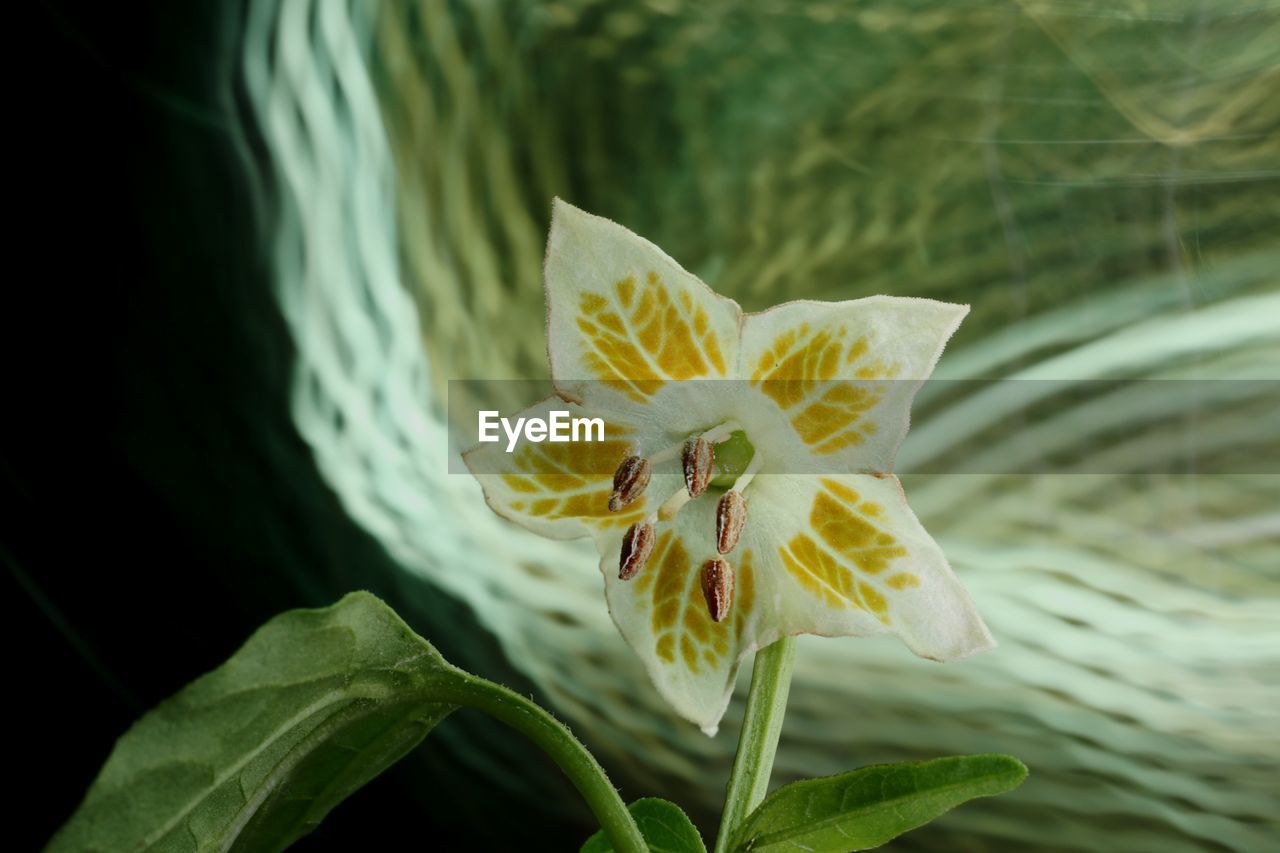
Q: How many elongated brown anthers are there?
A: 5